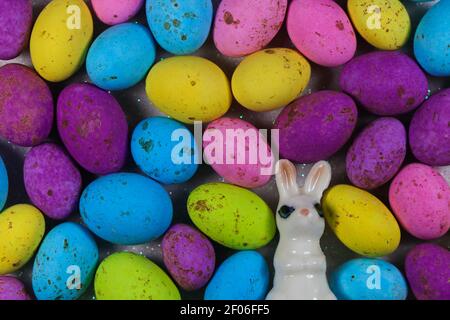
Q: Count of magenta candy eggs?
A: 11